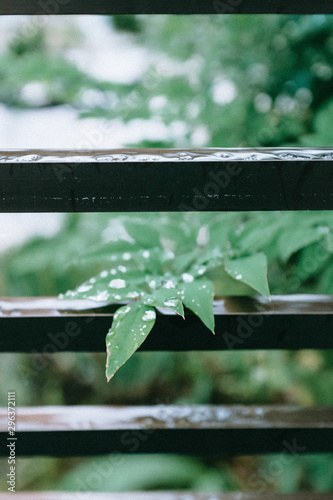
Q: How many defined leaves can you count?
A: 5